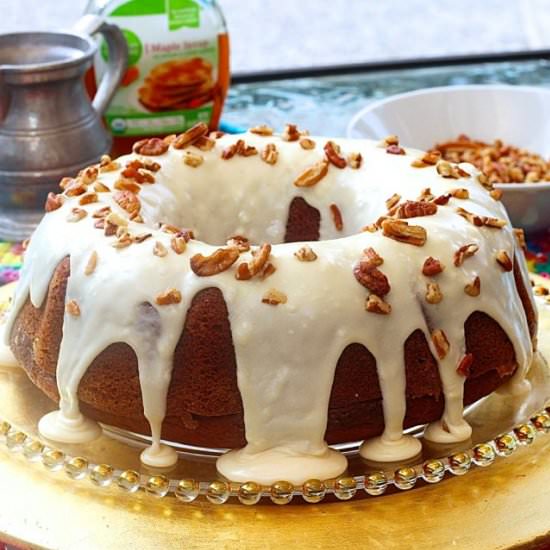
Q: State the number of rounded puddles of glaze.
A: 5